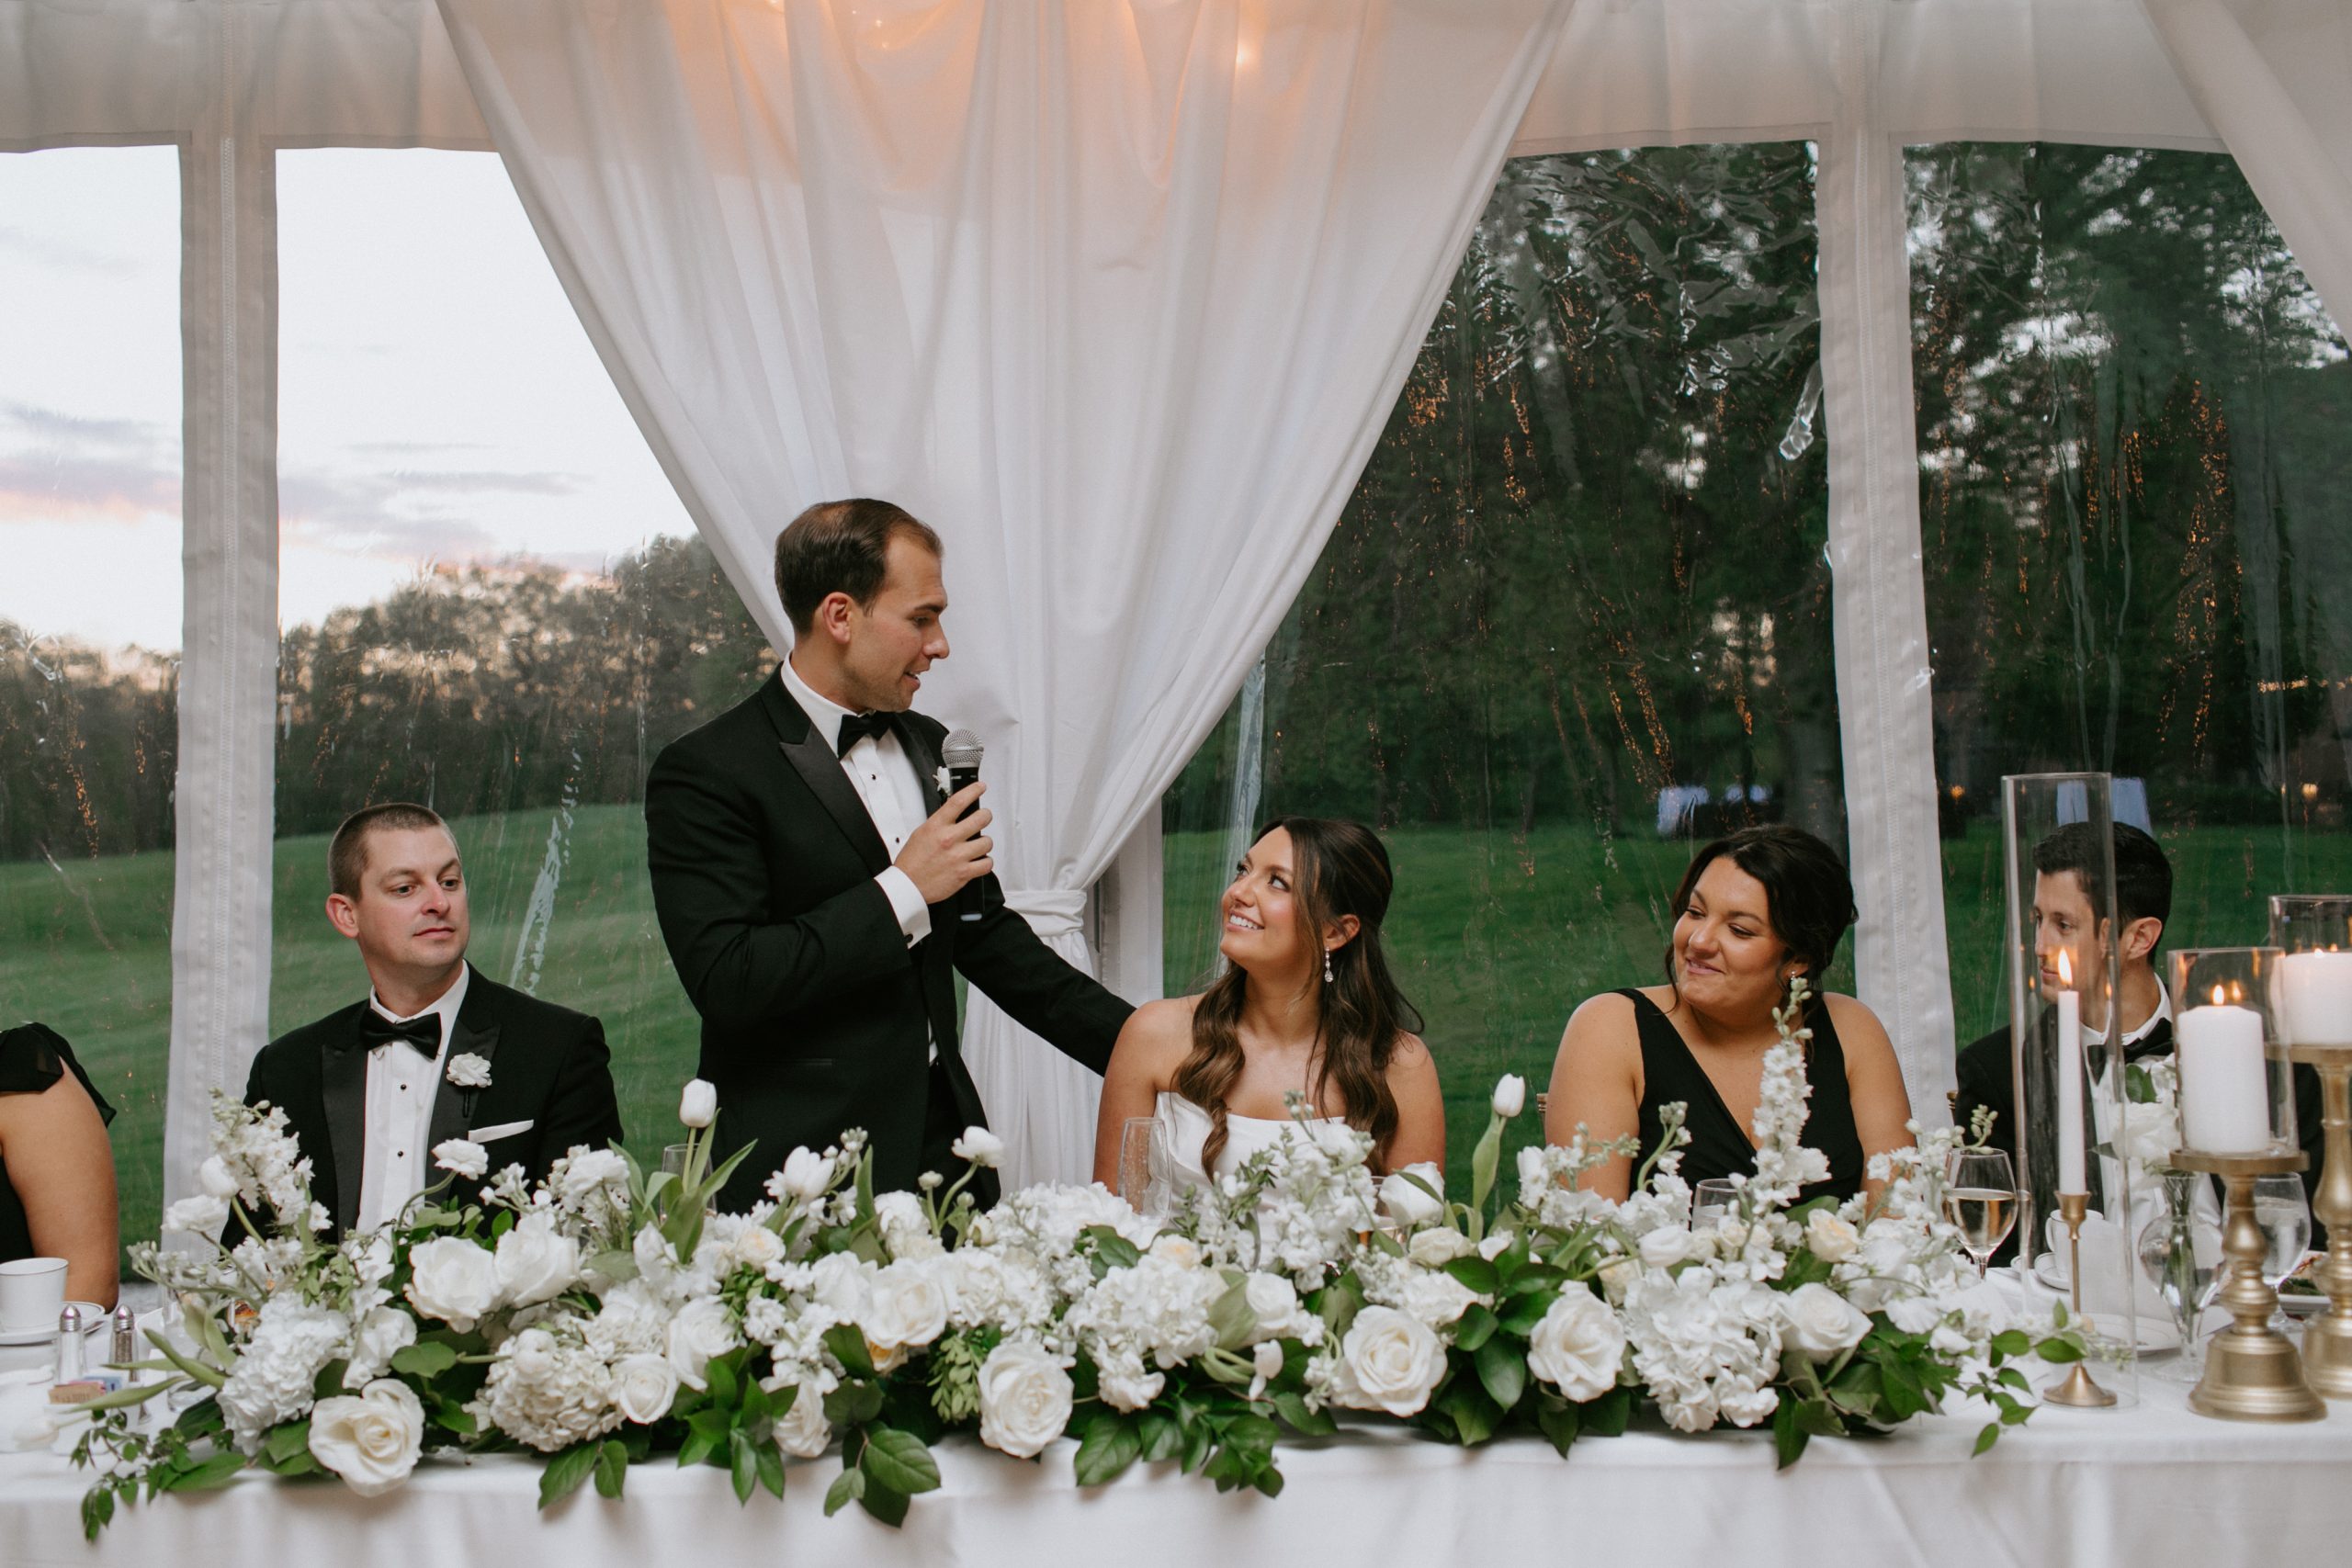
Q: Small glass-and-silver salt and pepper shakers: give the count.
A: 2